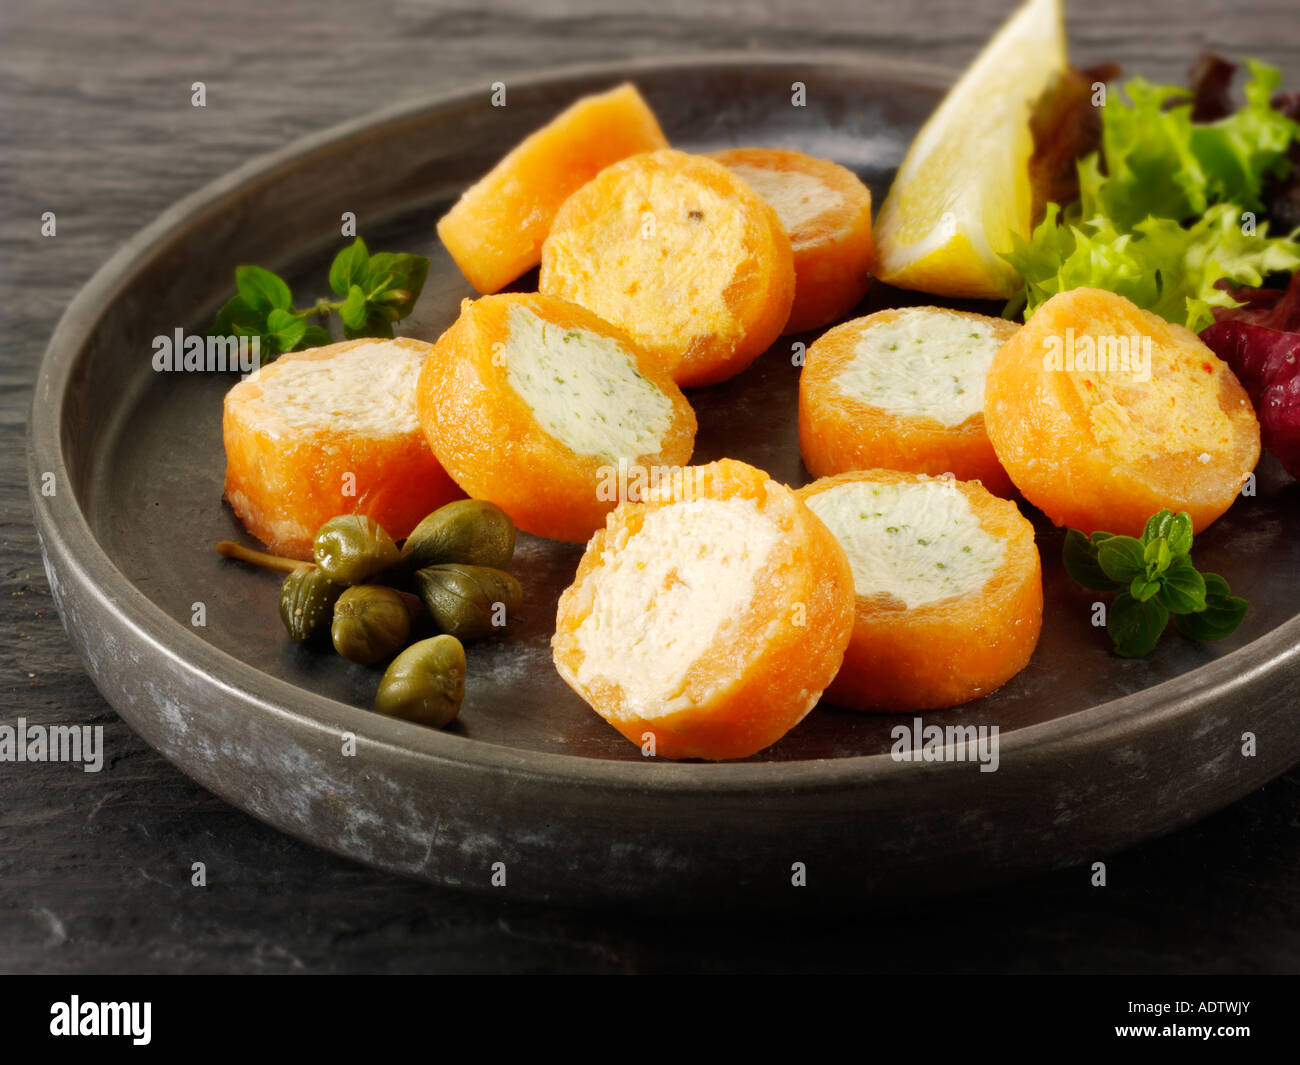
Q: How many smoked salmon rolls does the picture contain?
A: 9